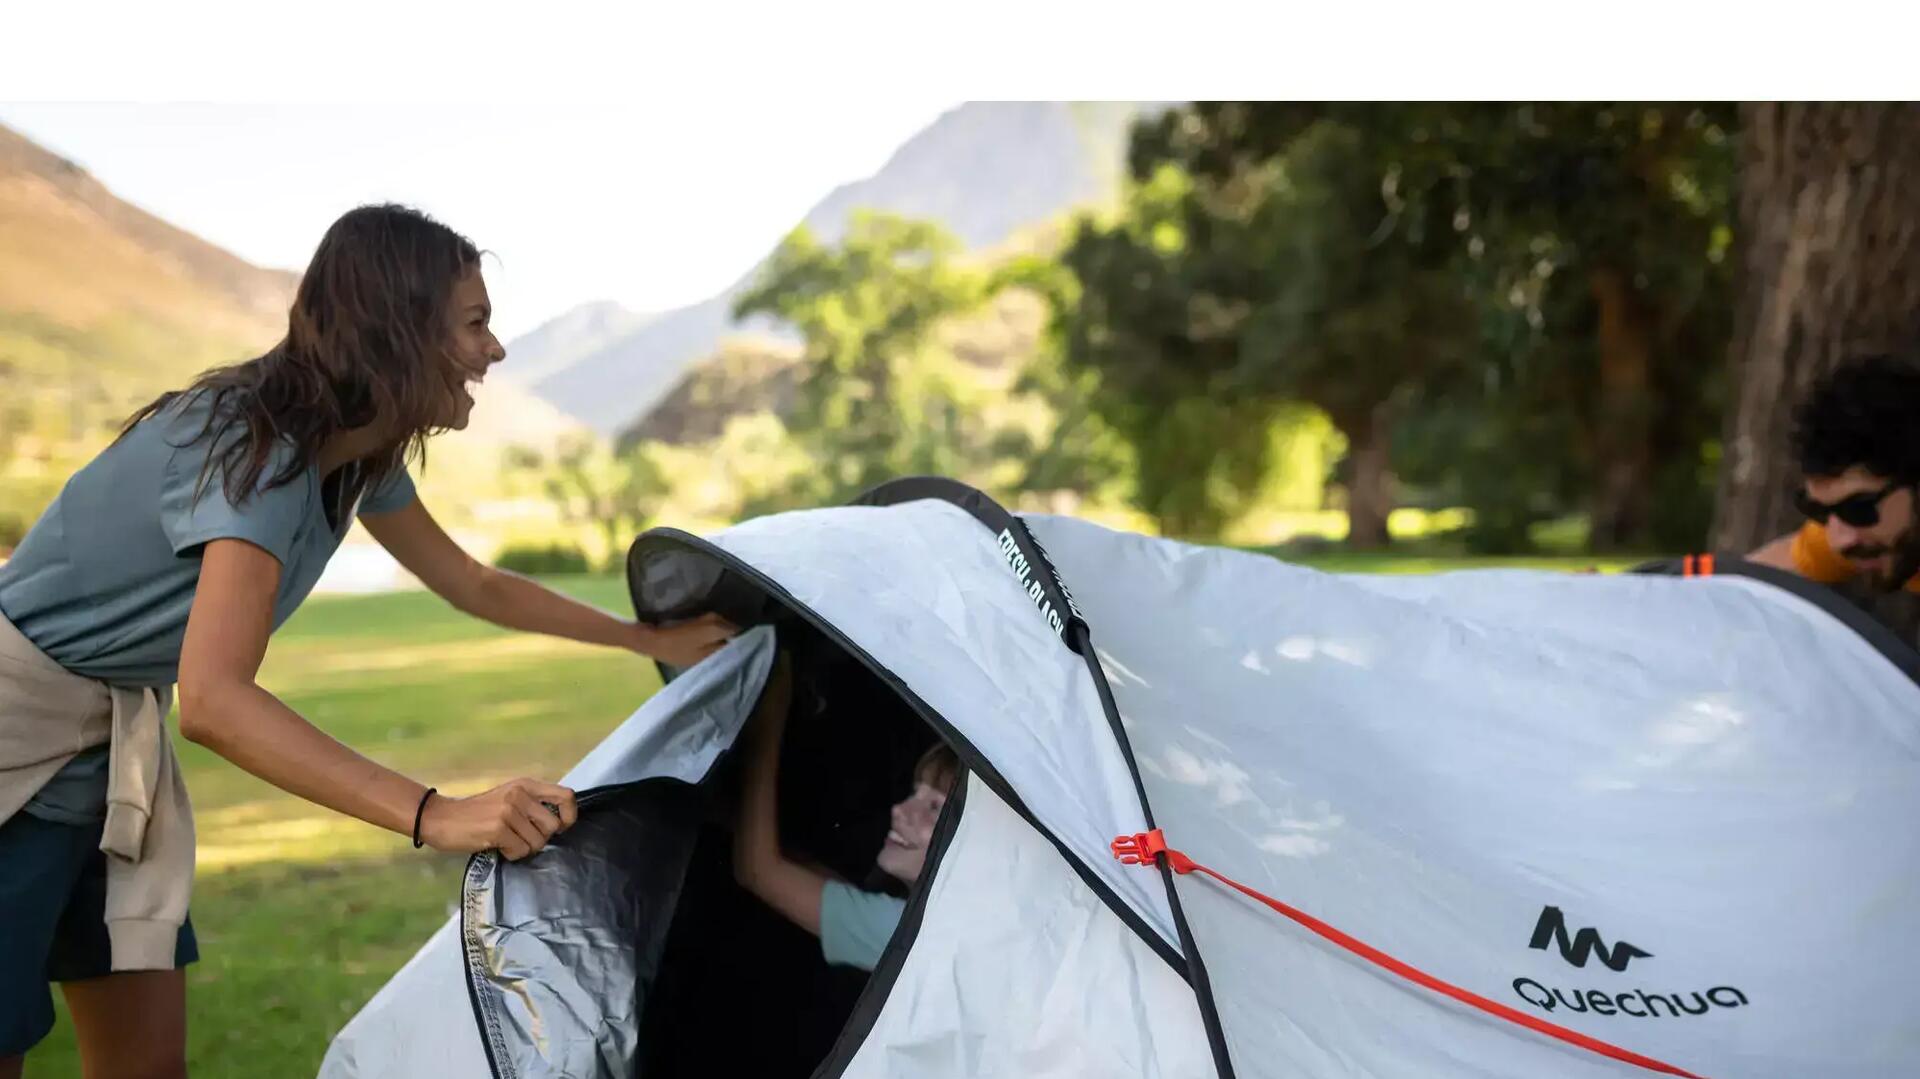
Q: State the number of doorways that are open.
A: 1